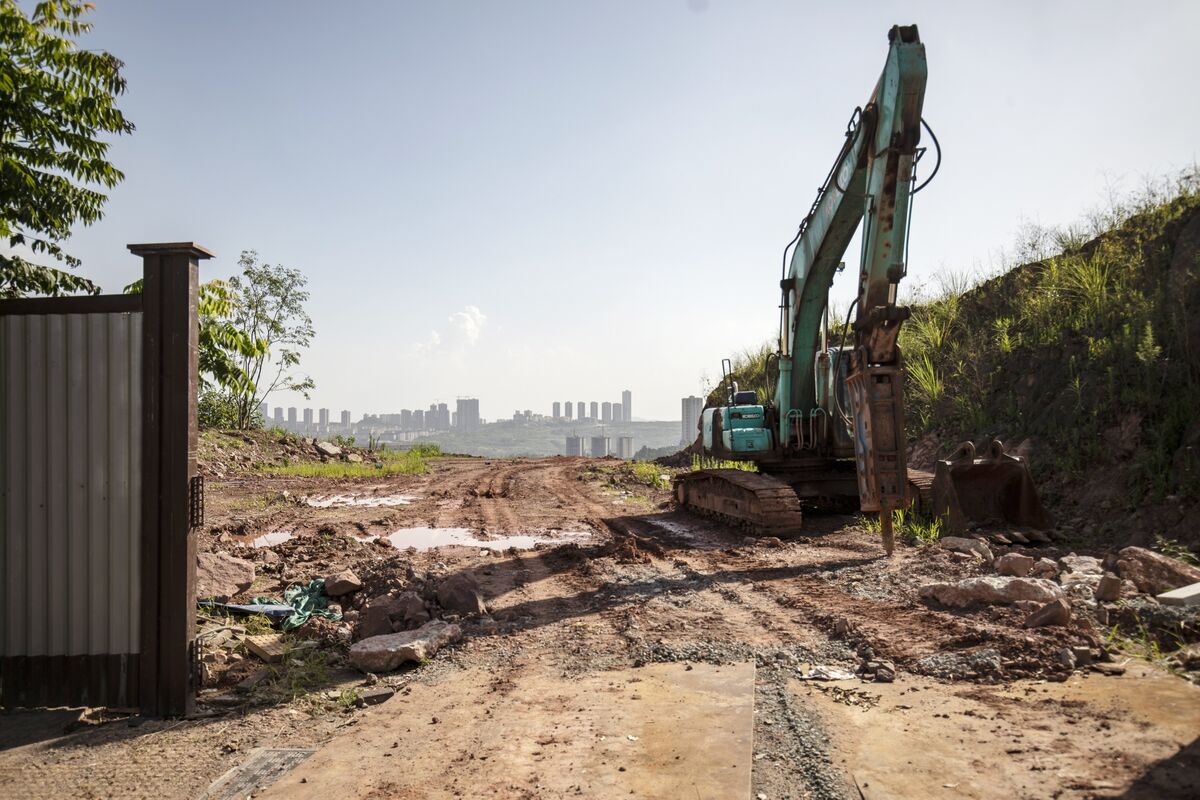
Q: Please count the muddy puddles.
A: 3